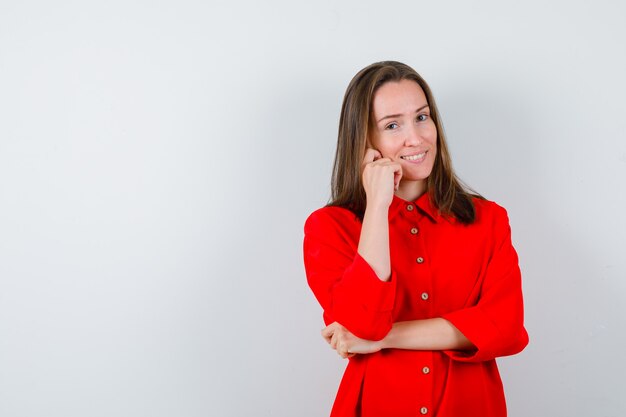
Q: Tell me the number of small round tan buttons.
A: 6